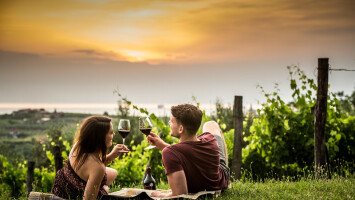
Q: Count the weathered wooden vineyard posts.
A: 4